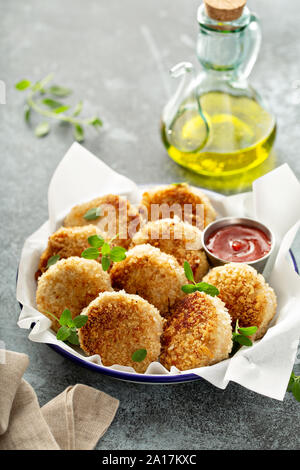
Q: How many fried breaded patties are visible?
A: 9